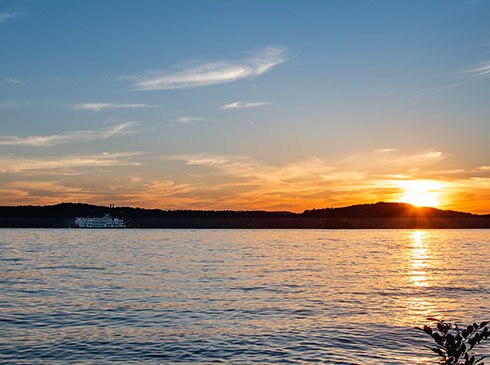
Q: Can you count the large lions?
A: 0